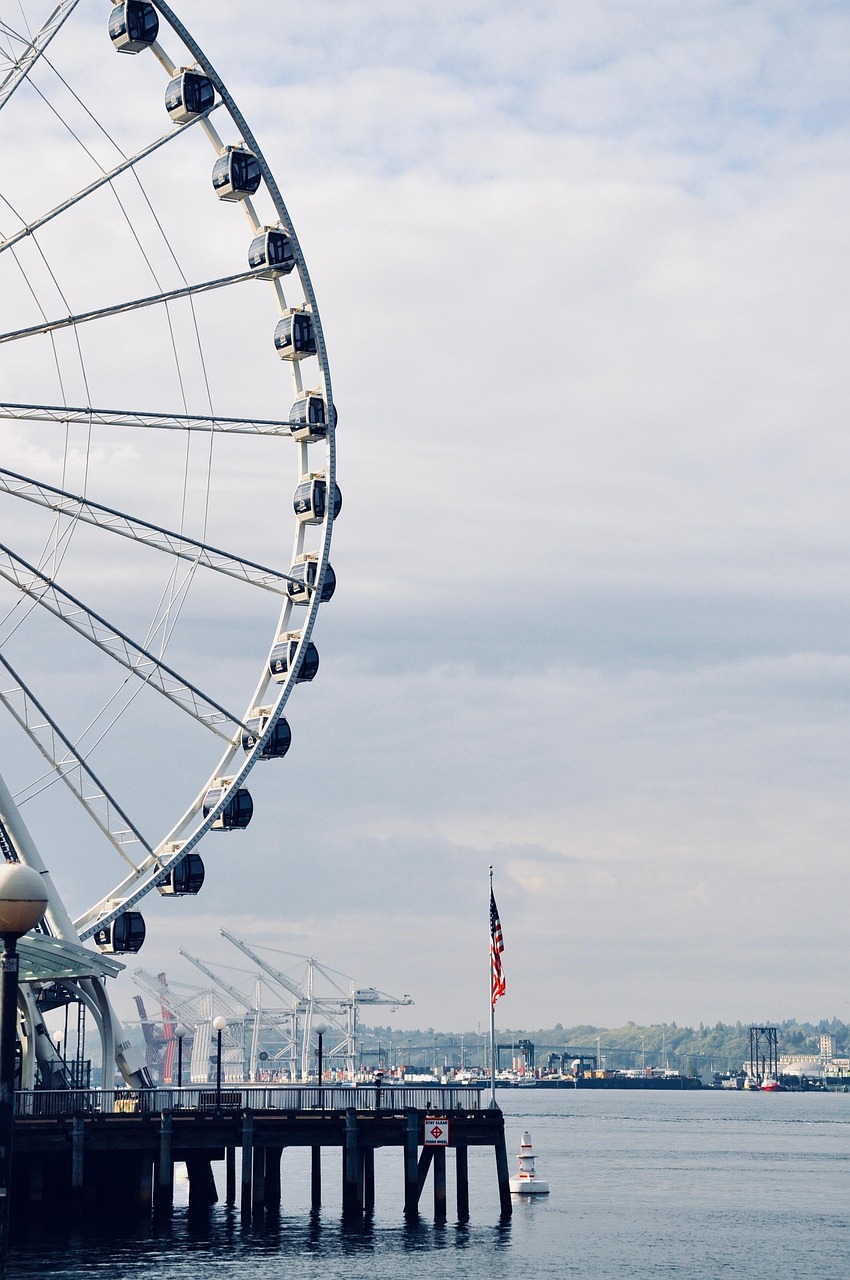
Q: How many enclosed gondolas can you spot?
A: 13